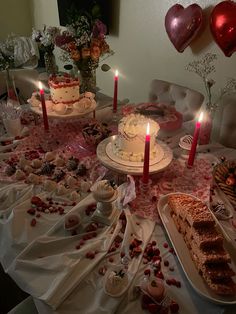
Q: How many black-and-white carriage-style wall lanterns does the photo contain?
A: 0